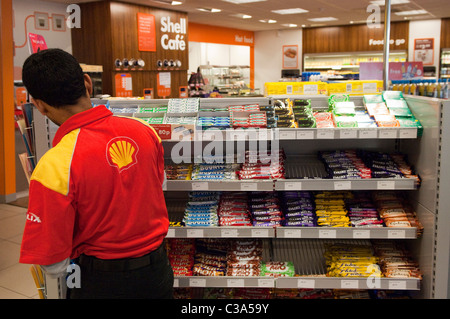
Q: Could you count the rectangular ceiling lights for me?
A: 5